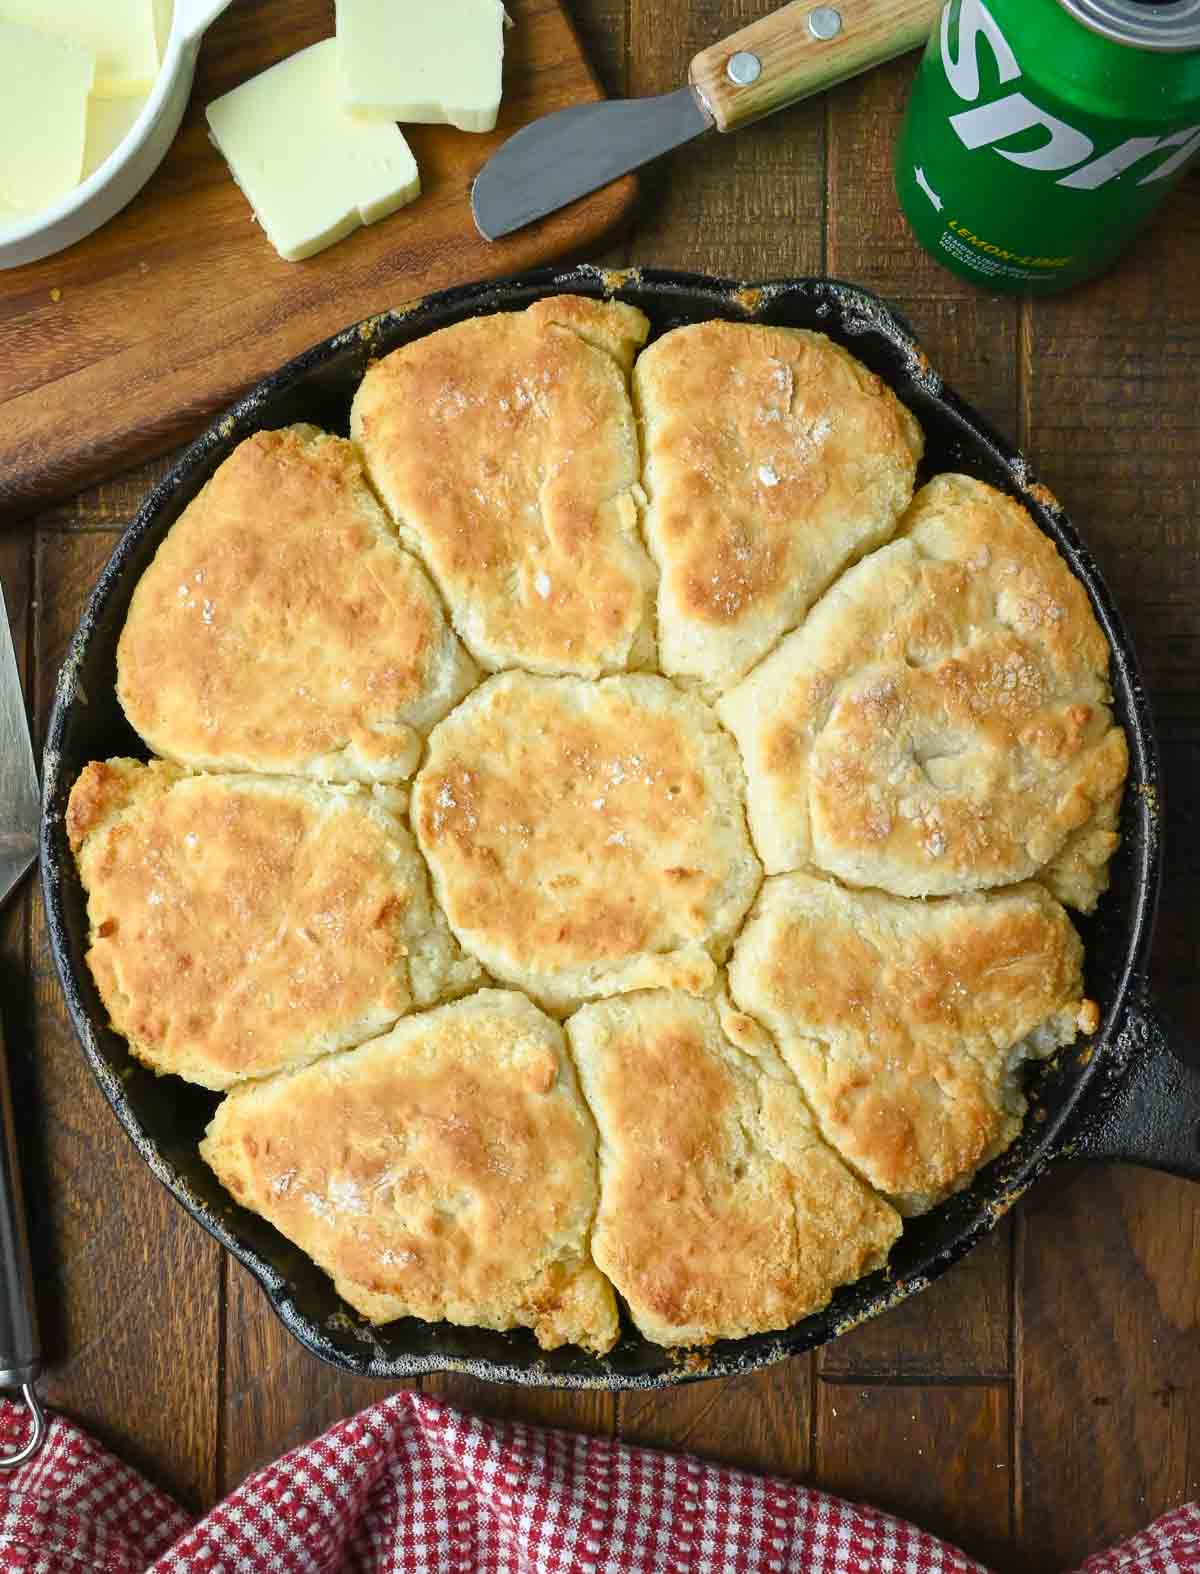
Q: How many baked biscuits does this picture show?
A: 9